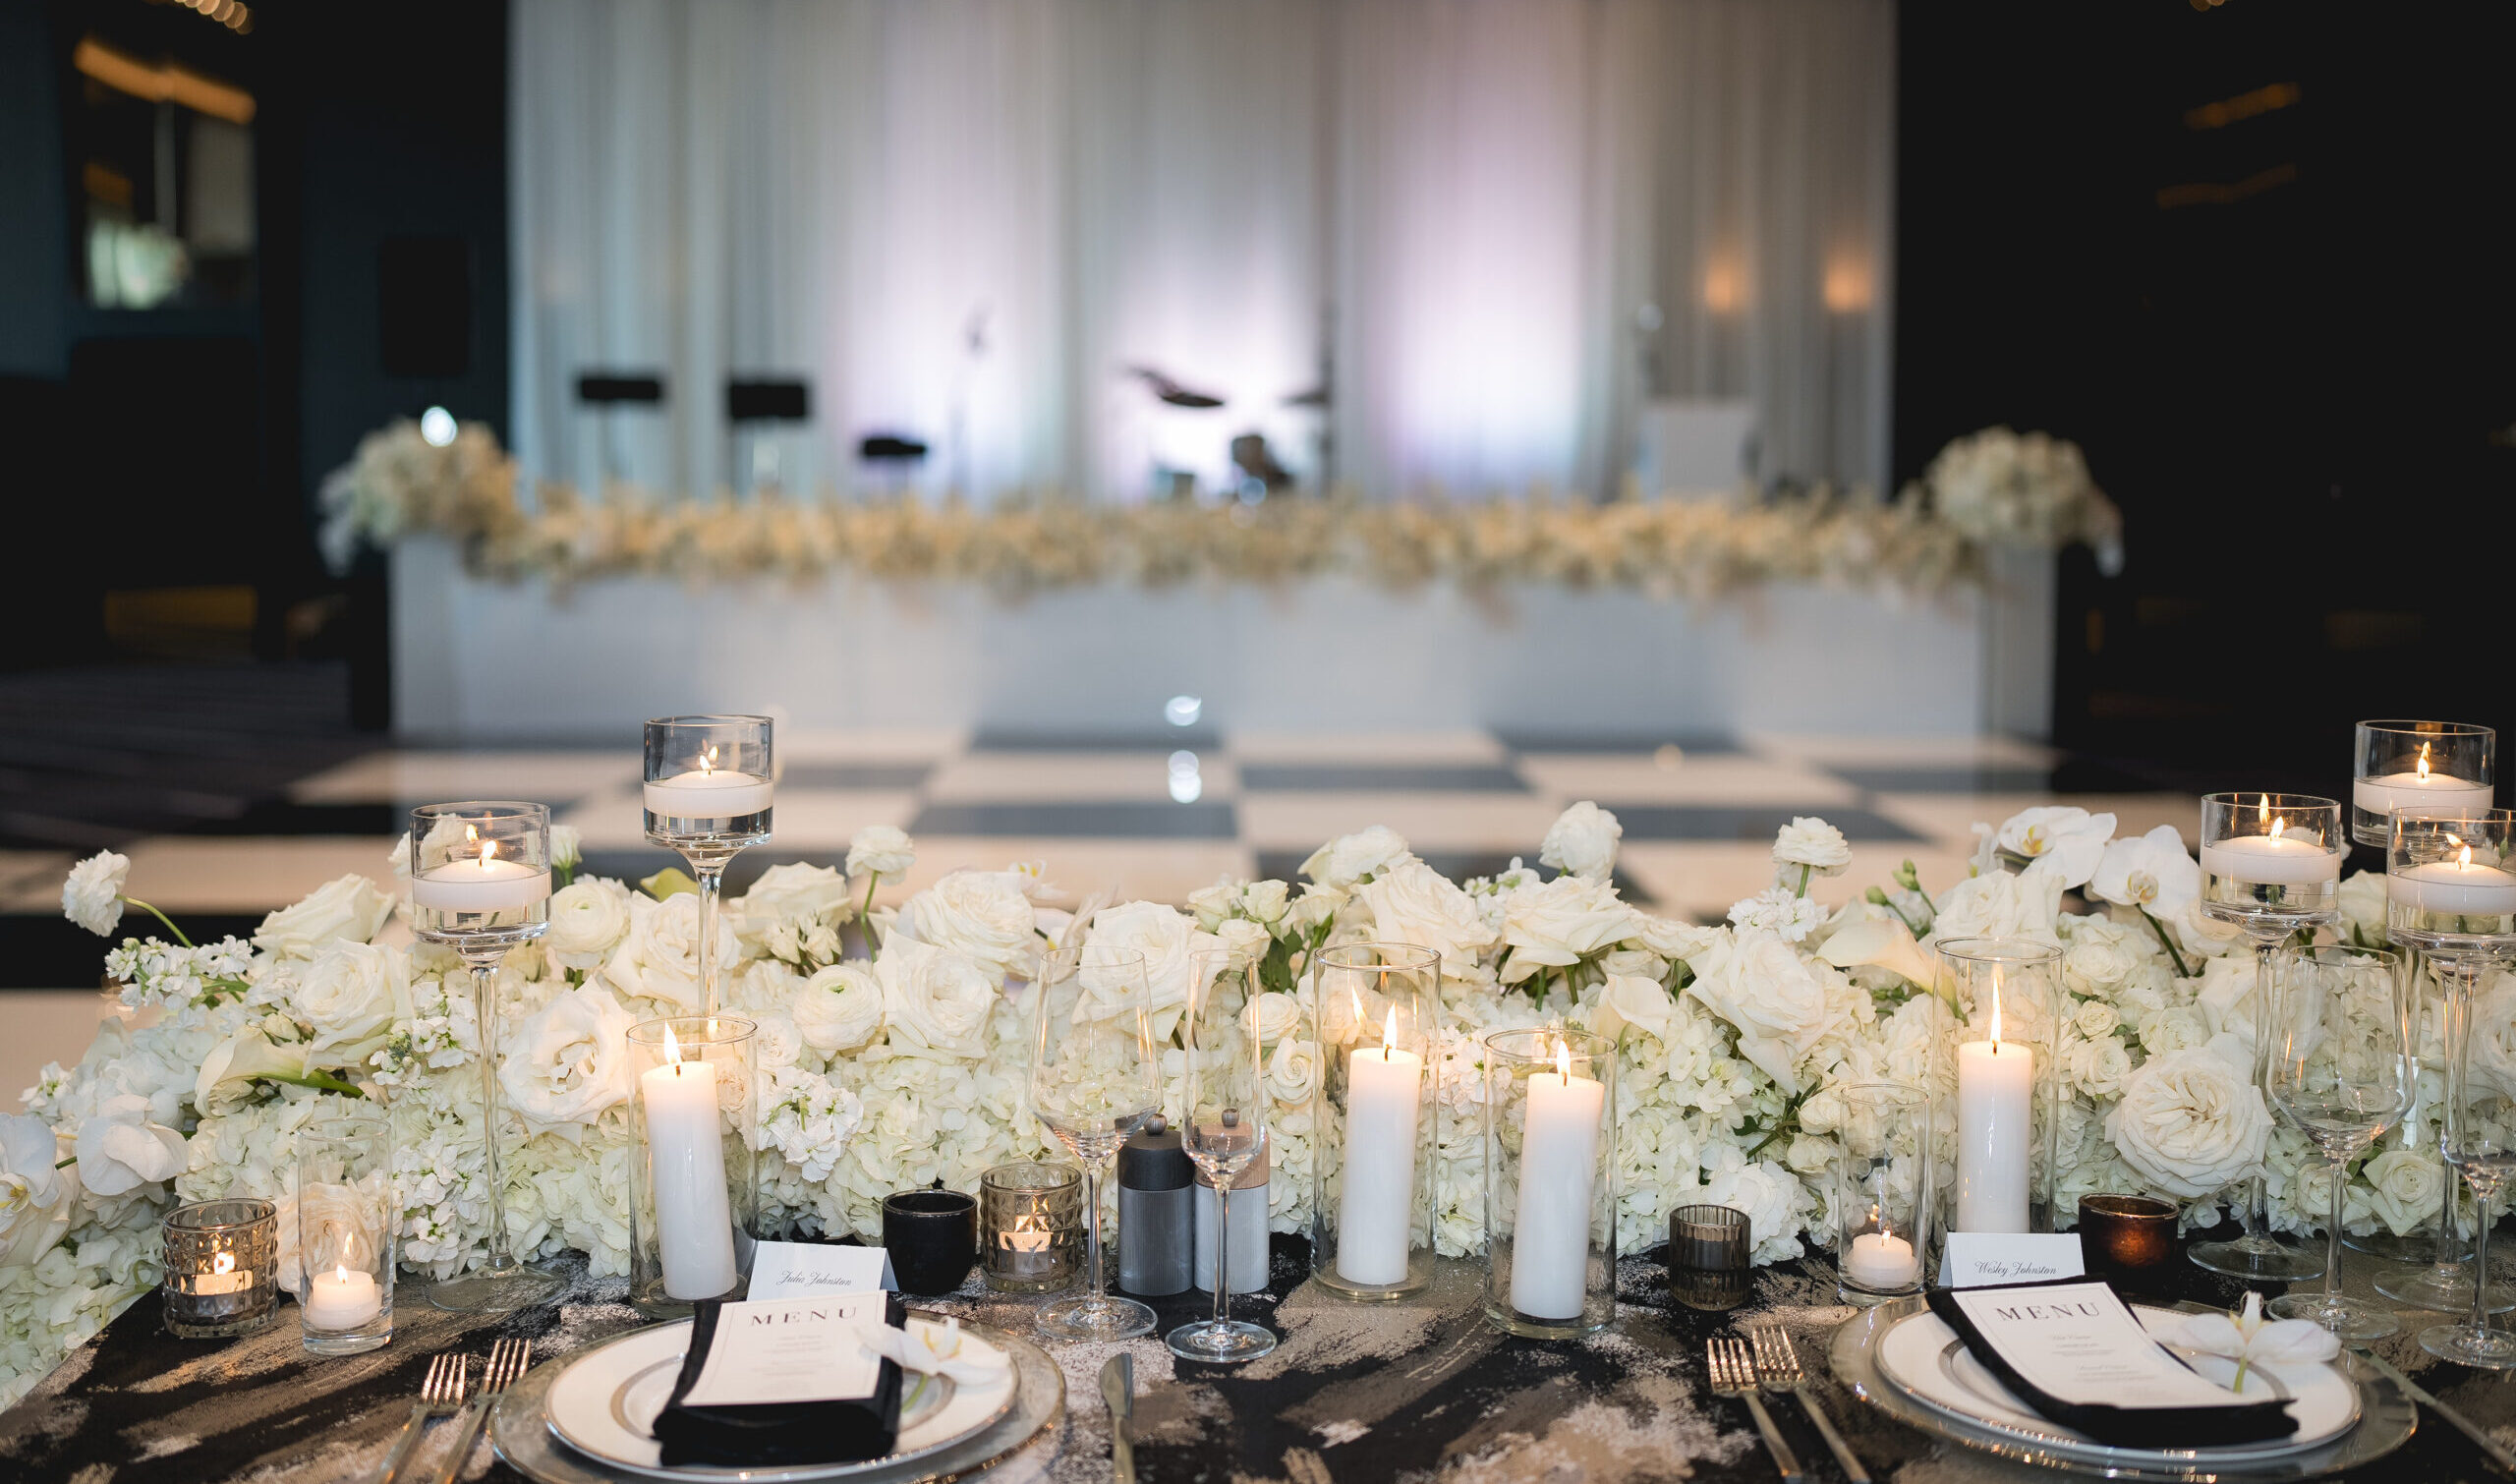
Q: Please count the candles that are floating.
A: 5